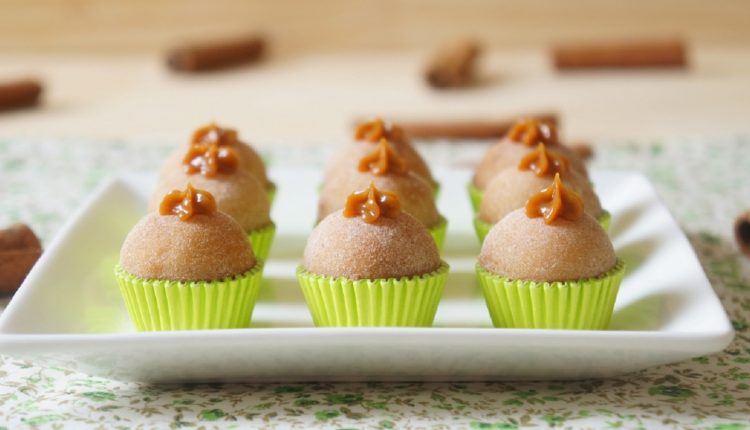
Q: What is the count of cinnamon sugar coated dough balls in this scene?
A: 9